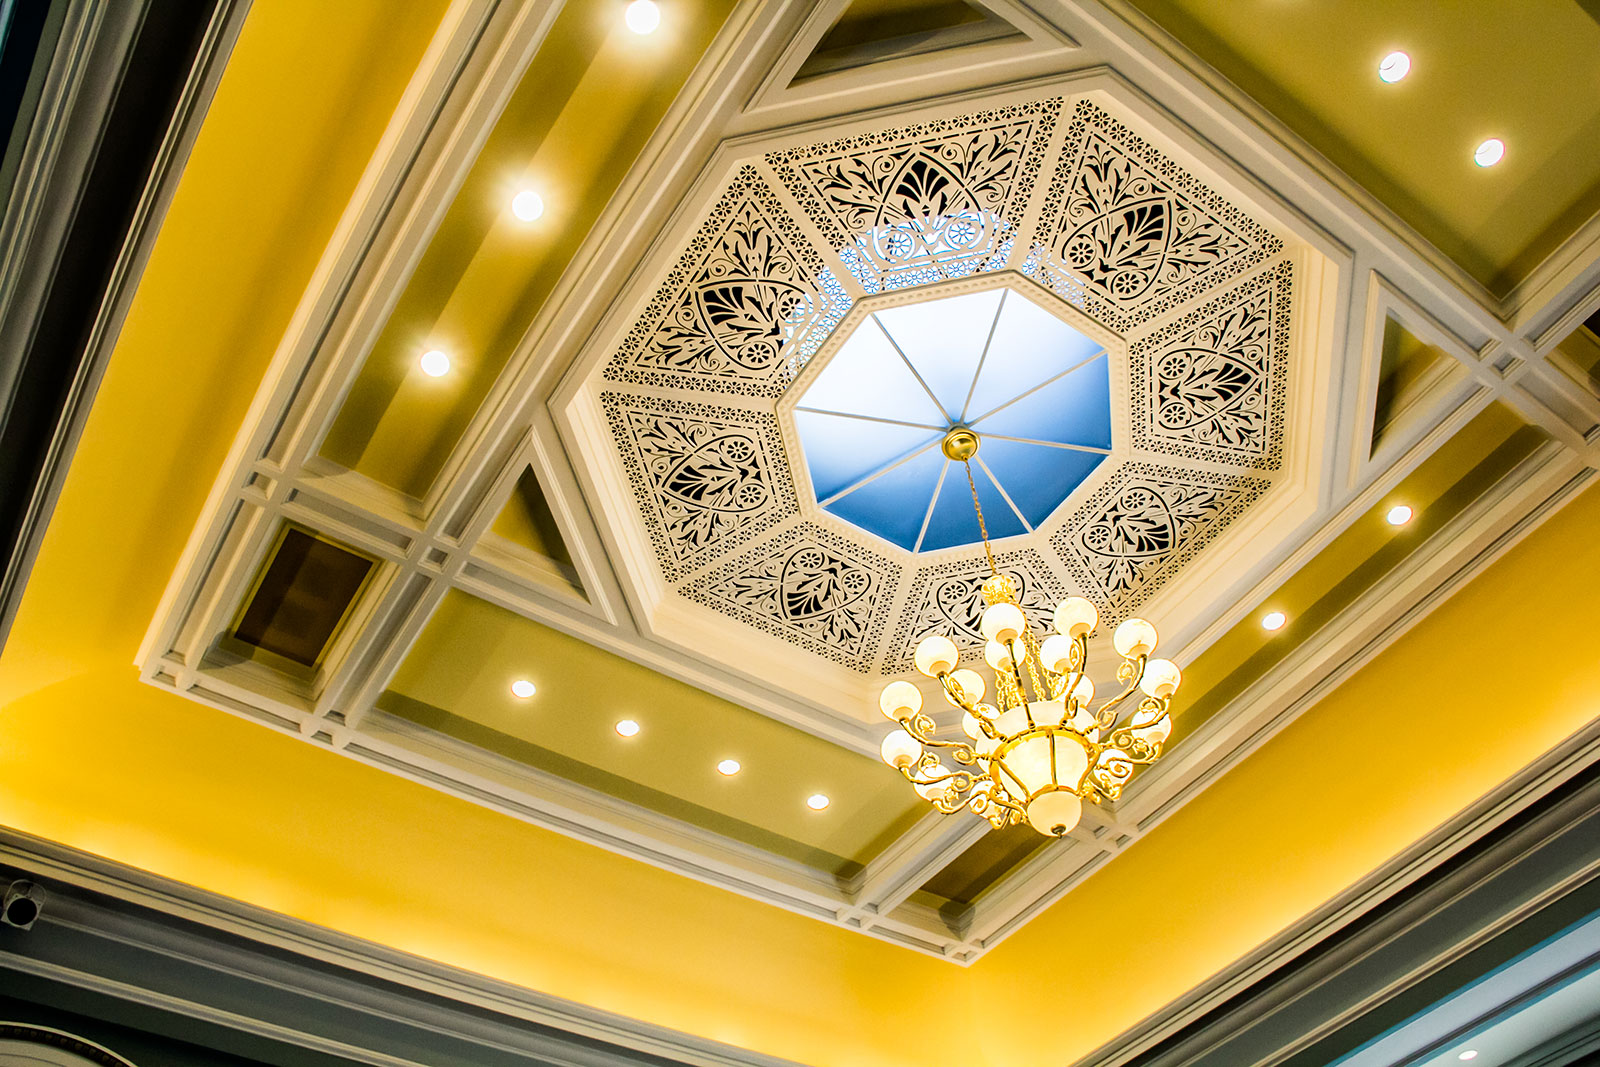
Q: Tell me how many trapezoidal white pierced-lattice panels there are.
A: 8